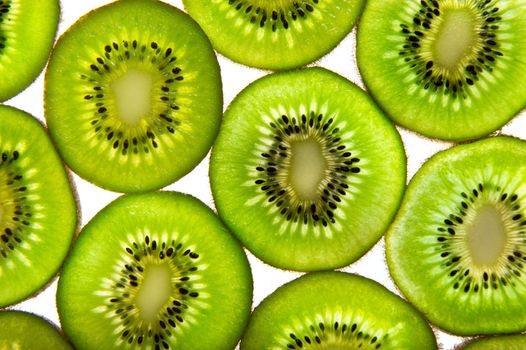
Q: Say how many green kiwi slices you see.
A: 11